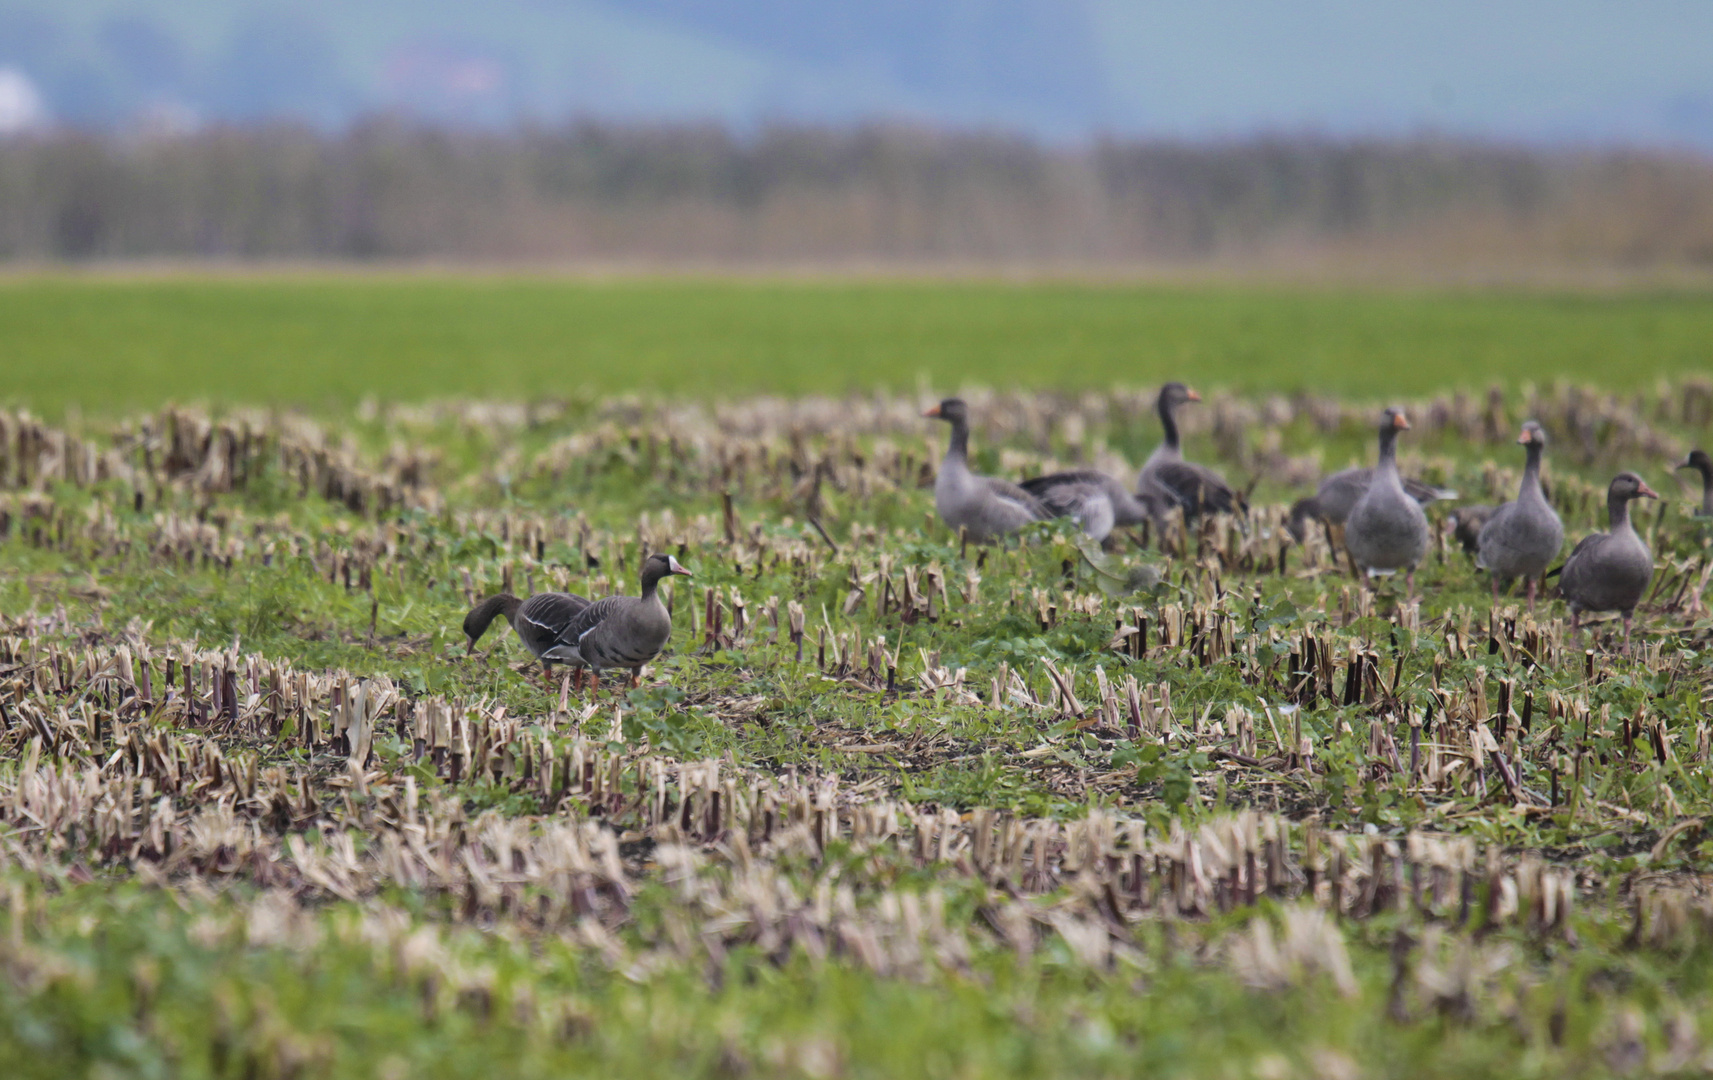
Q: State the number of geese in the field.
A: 11